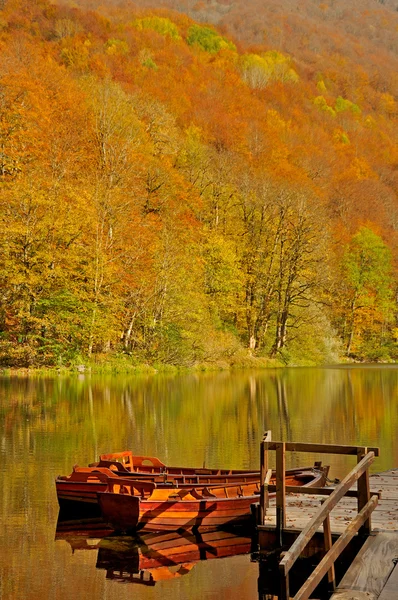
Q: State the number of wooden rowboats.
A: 3